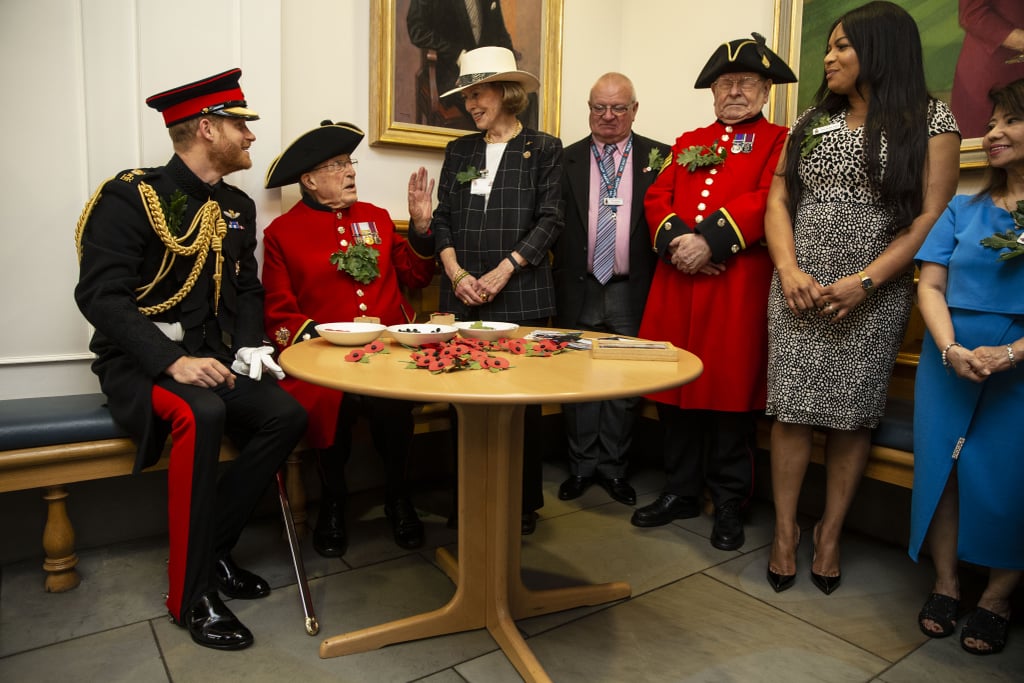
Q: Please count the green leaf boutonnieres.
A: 7